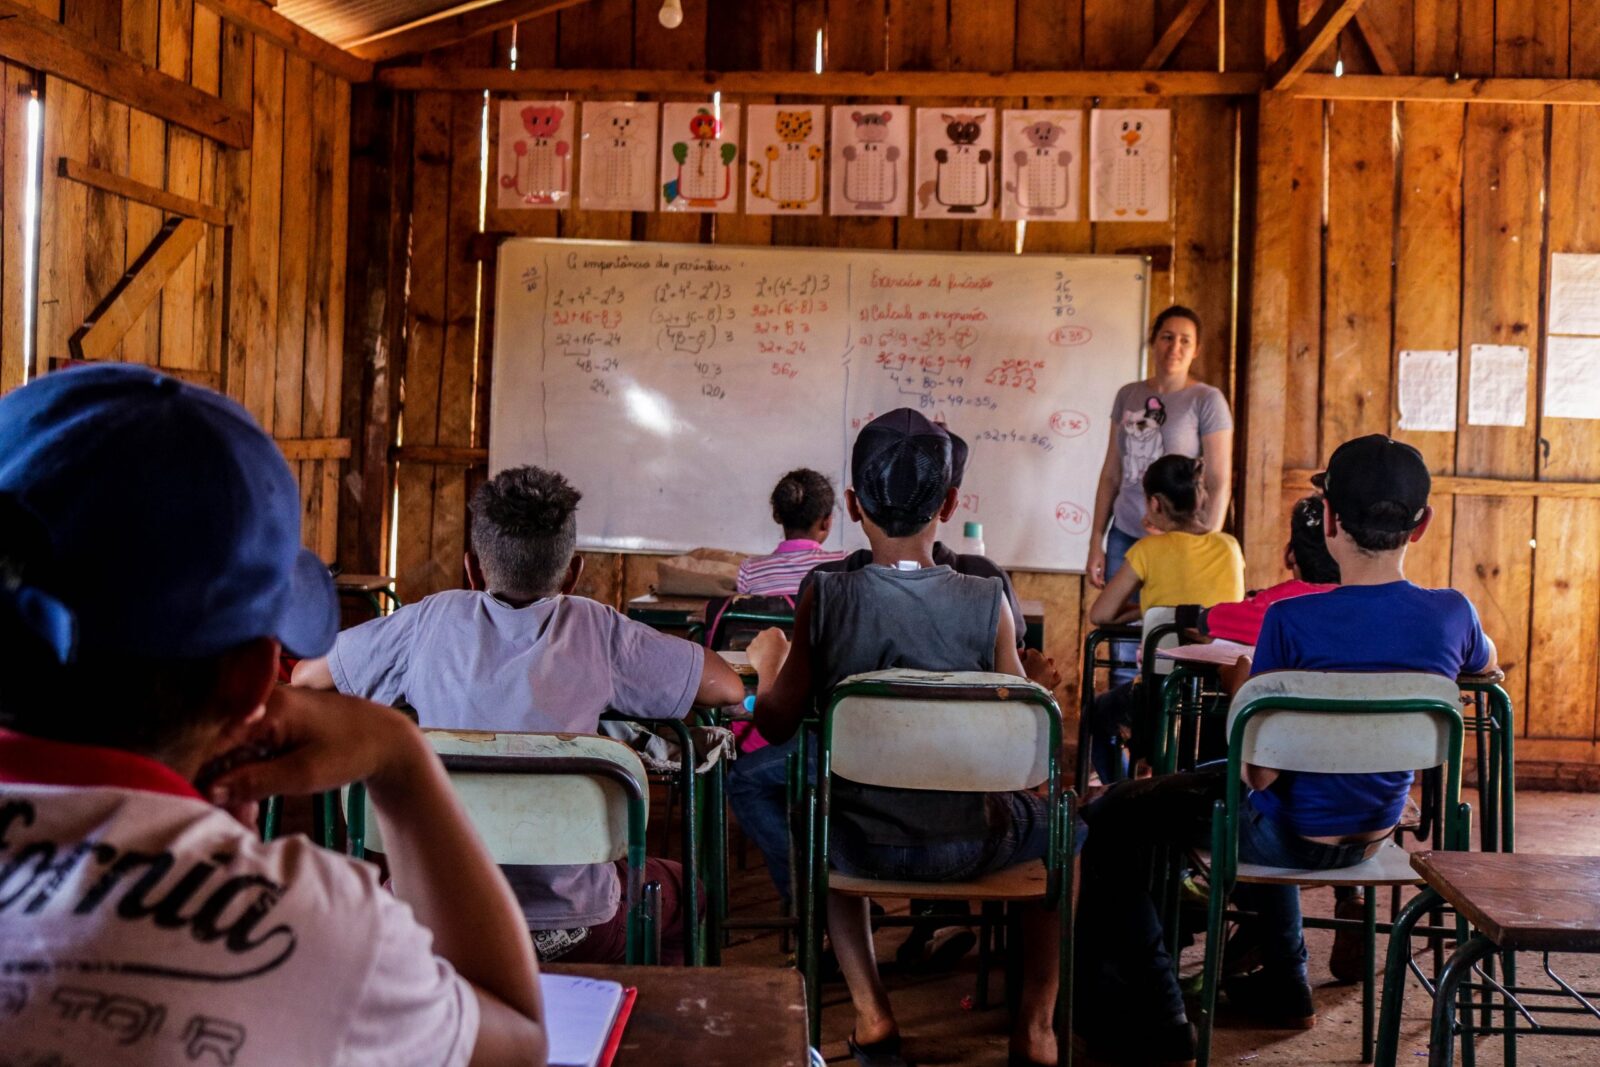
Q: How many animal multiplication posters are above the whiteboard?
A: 8